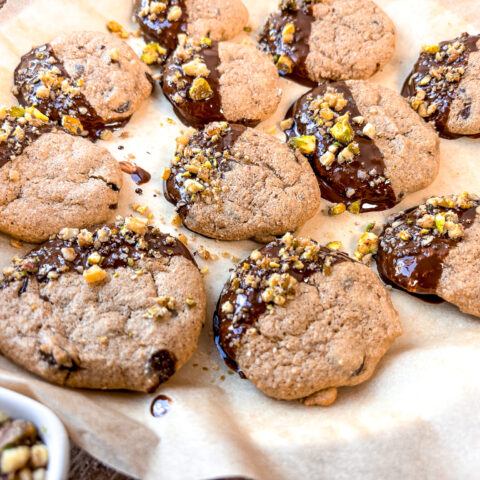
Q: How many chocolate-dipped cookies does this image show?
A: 11